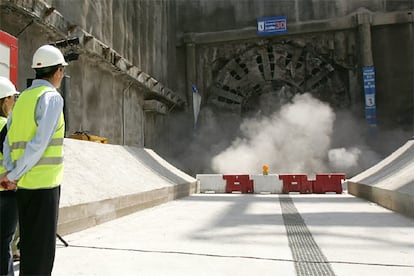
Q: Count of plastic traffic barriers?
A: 5